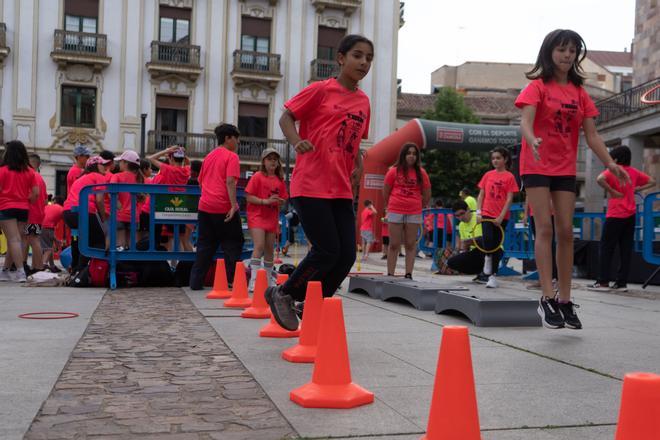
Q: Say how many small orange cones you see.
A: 8